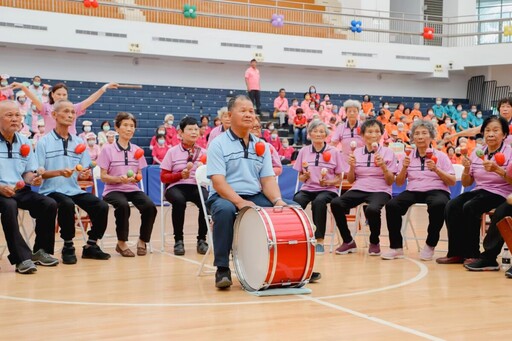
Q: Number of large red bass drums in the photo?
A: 1